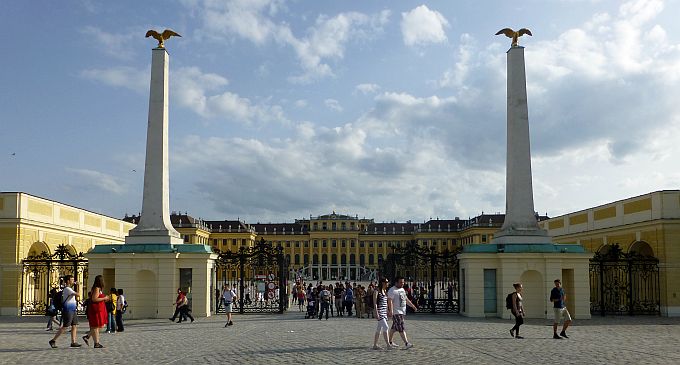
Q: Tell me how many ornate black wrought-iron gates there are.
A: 4